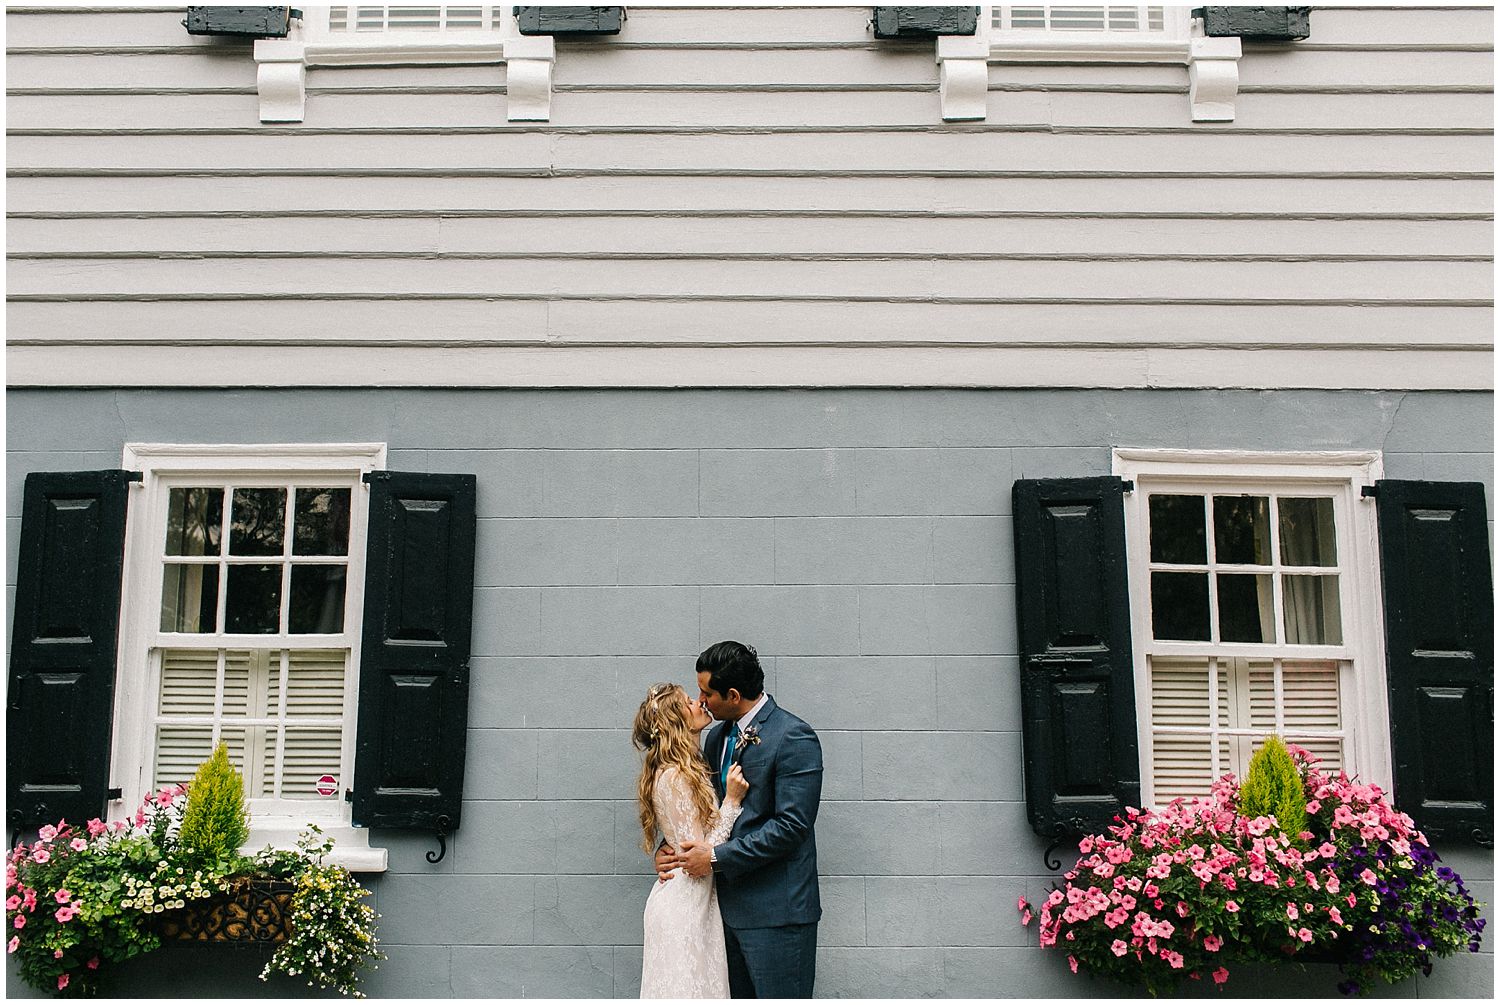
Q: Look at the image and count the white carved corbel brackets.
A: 4